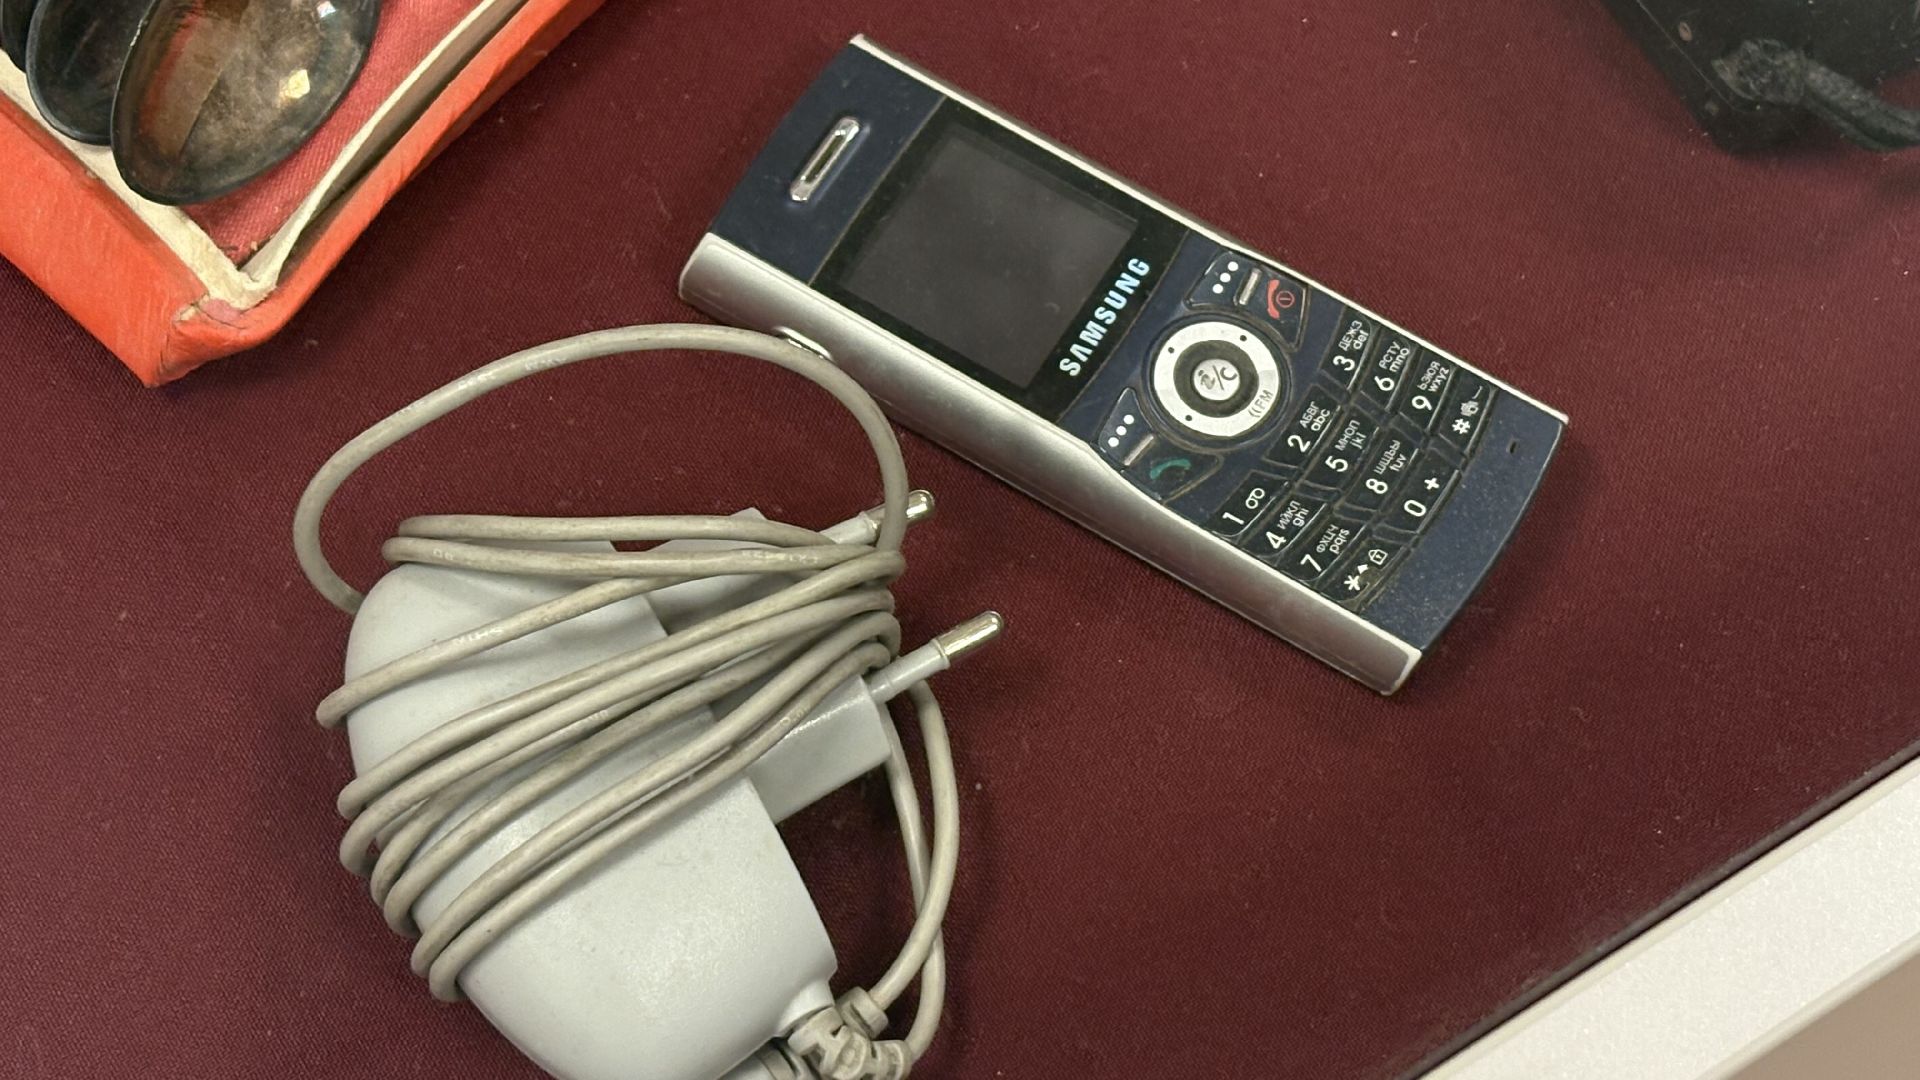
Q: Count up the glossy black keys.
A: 12